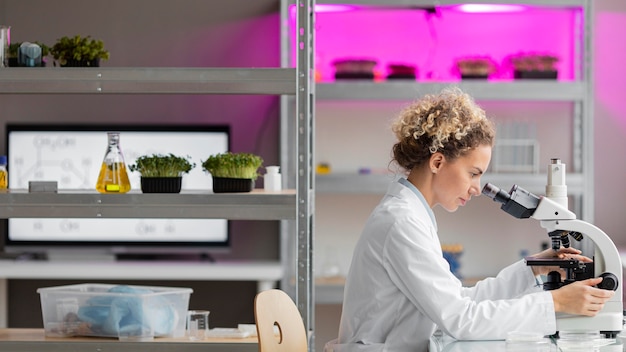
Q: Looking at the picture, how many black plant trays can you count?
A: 8